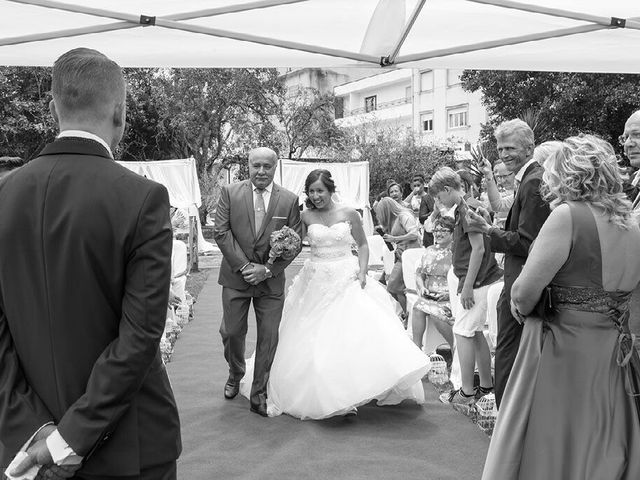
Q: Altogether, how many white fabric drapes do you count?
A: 2